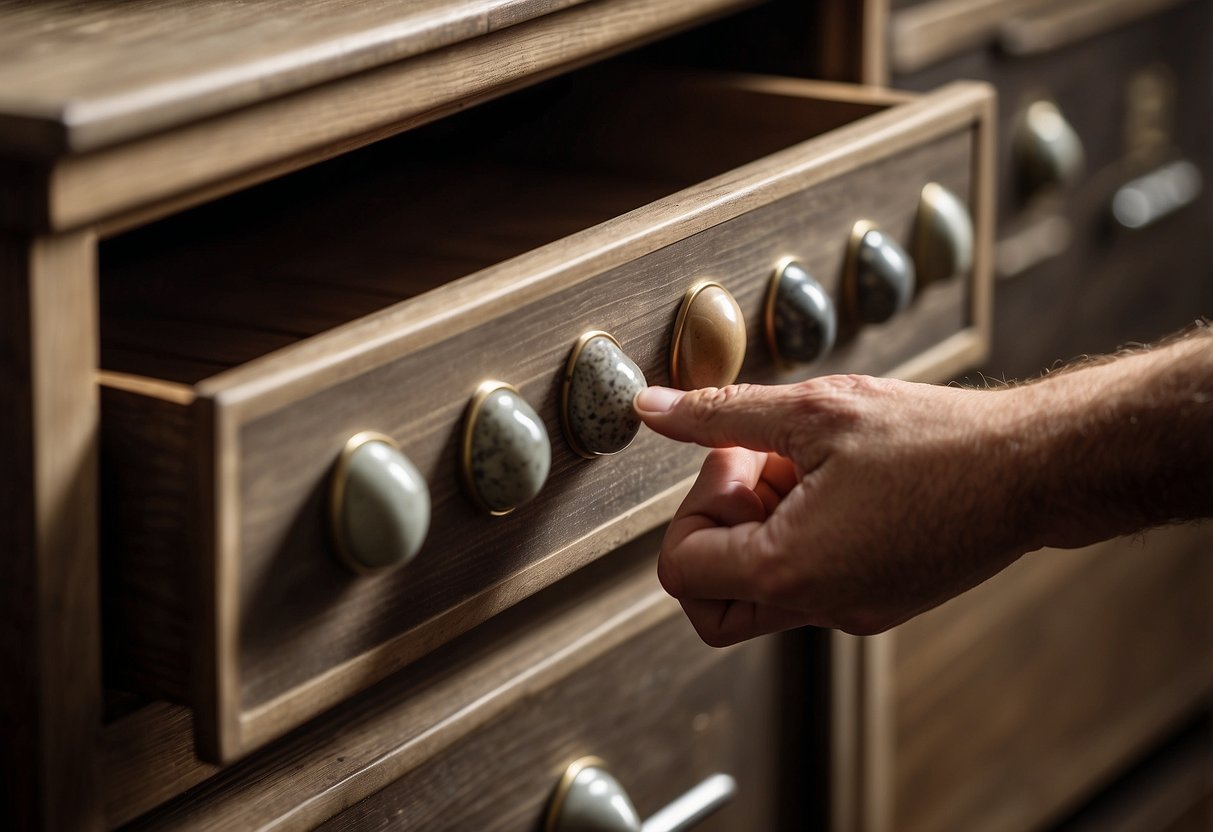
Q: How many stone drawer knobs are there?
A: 9